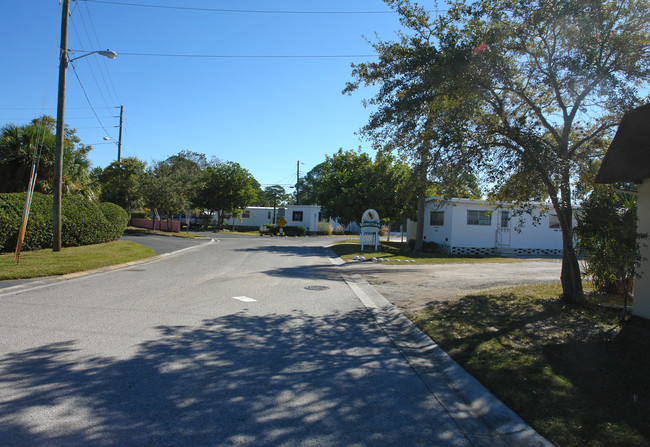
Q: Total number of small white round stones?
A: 8